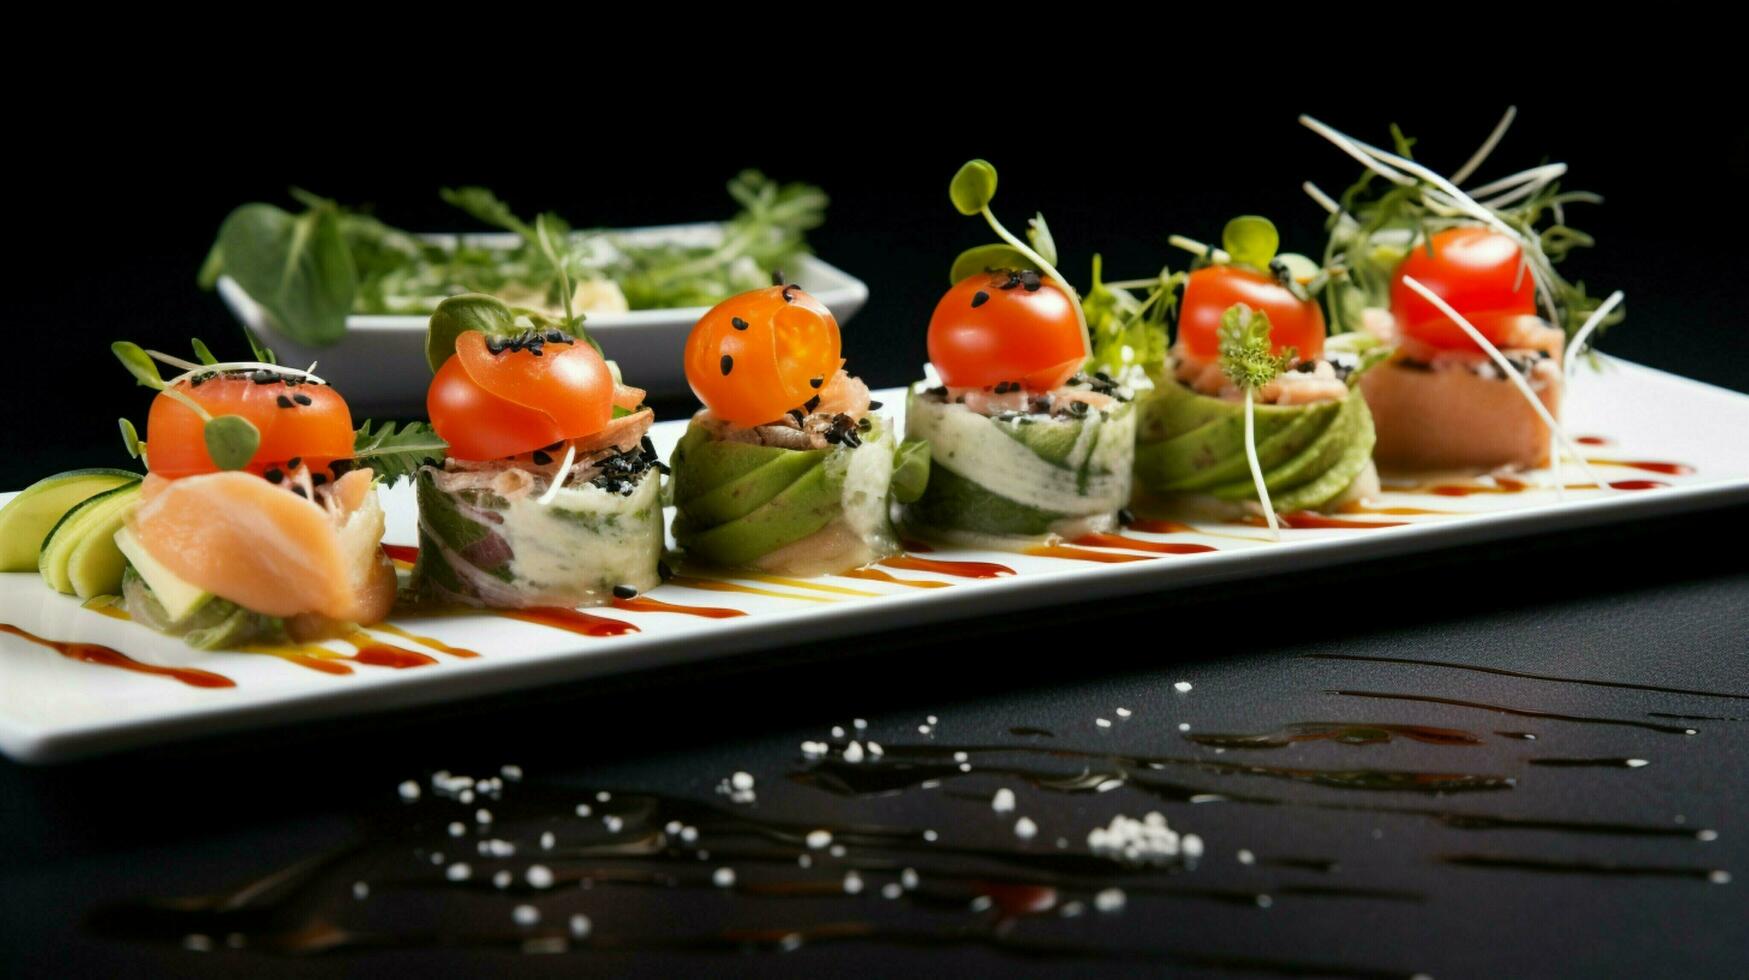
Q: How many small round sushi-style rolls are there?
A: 6